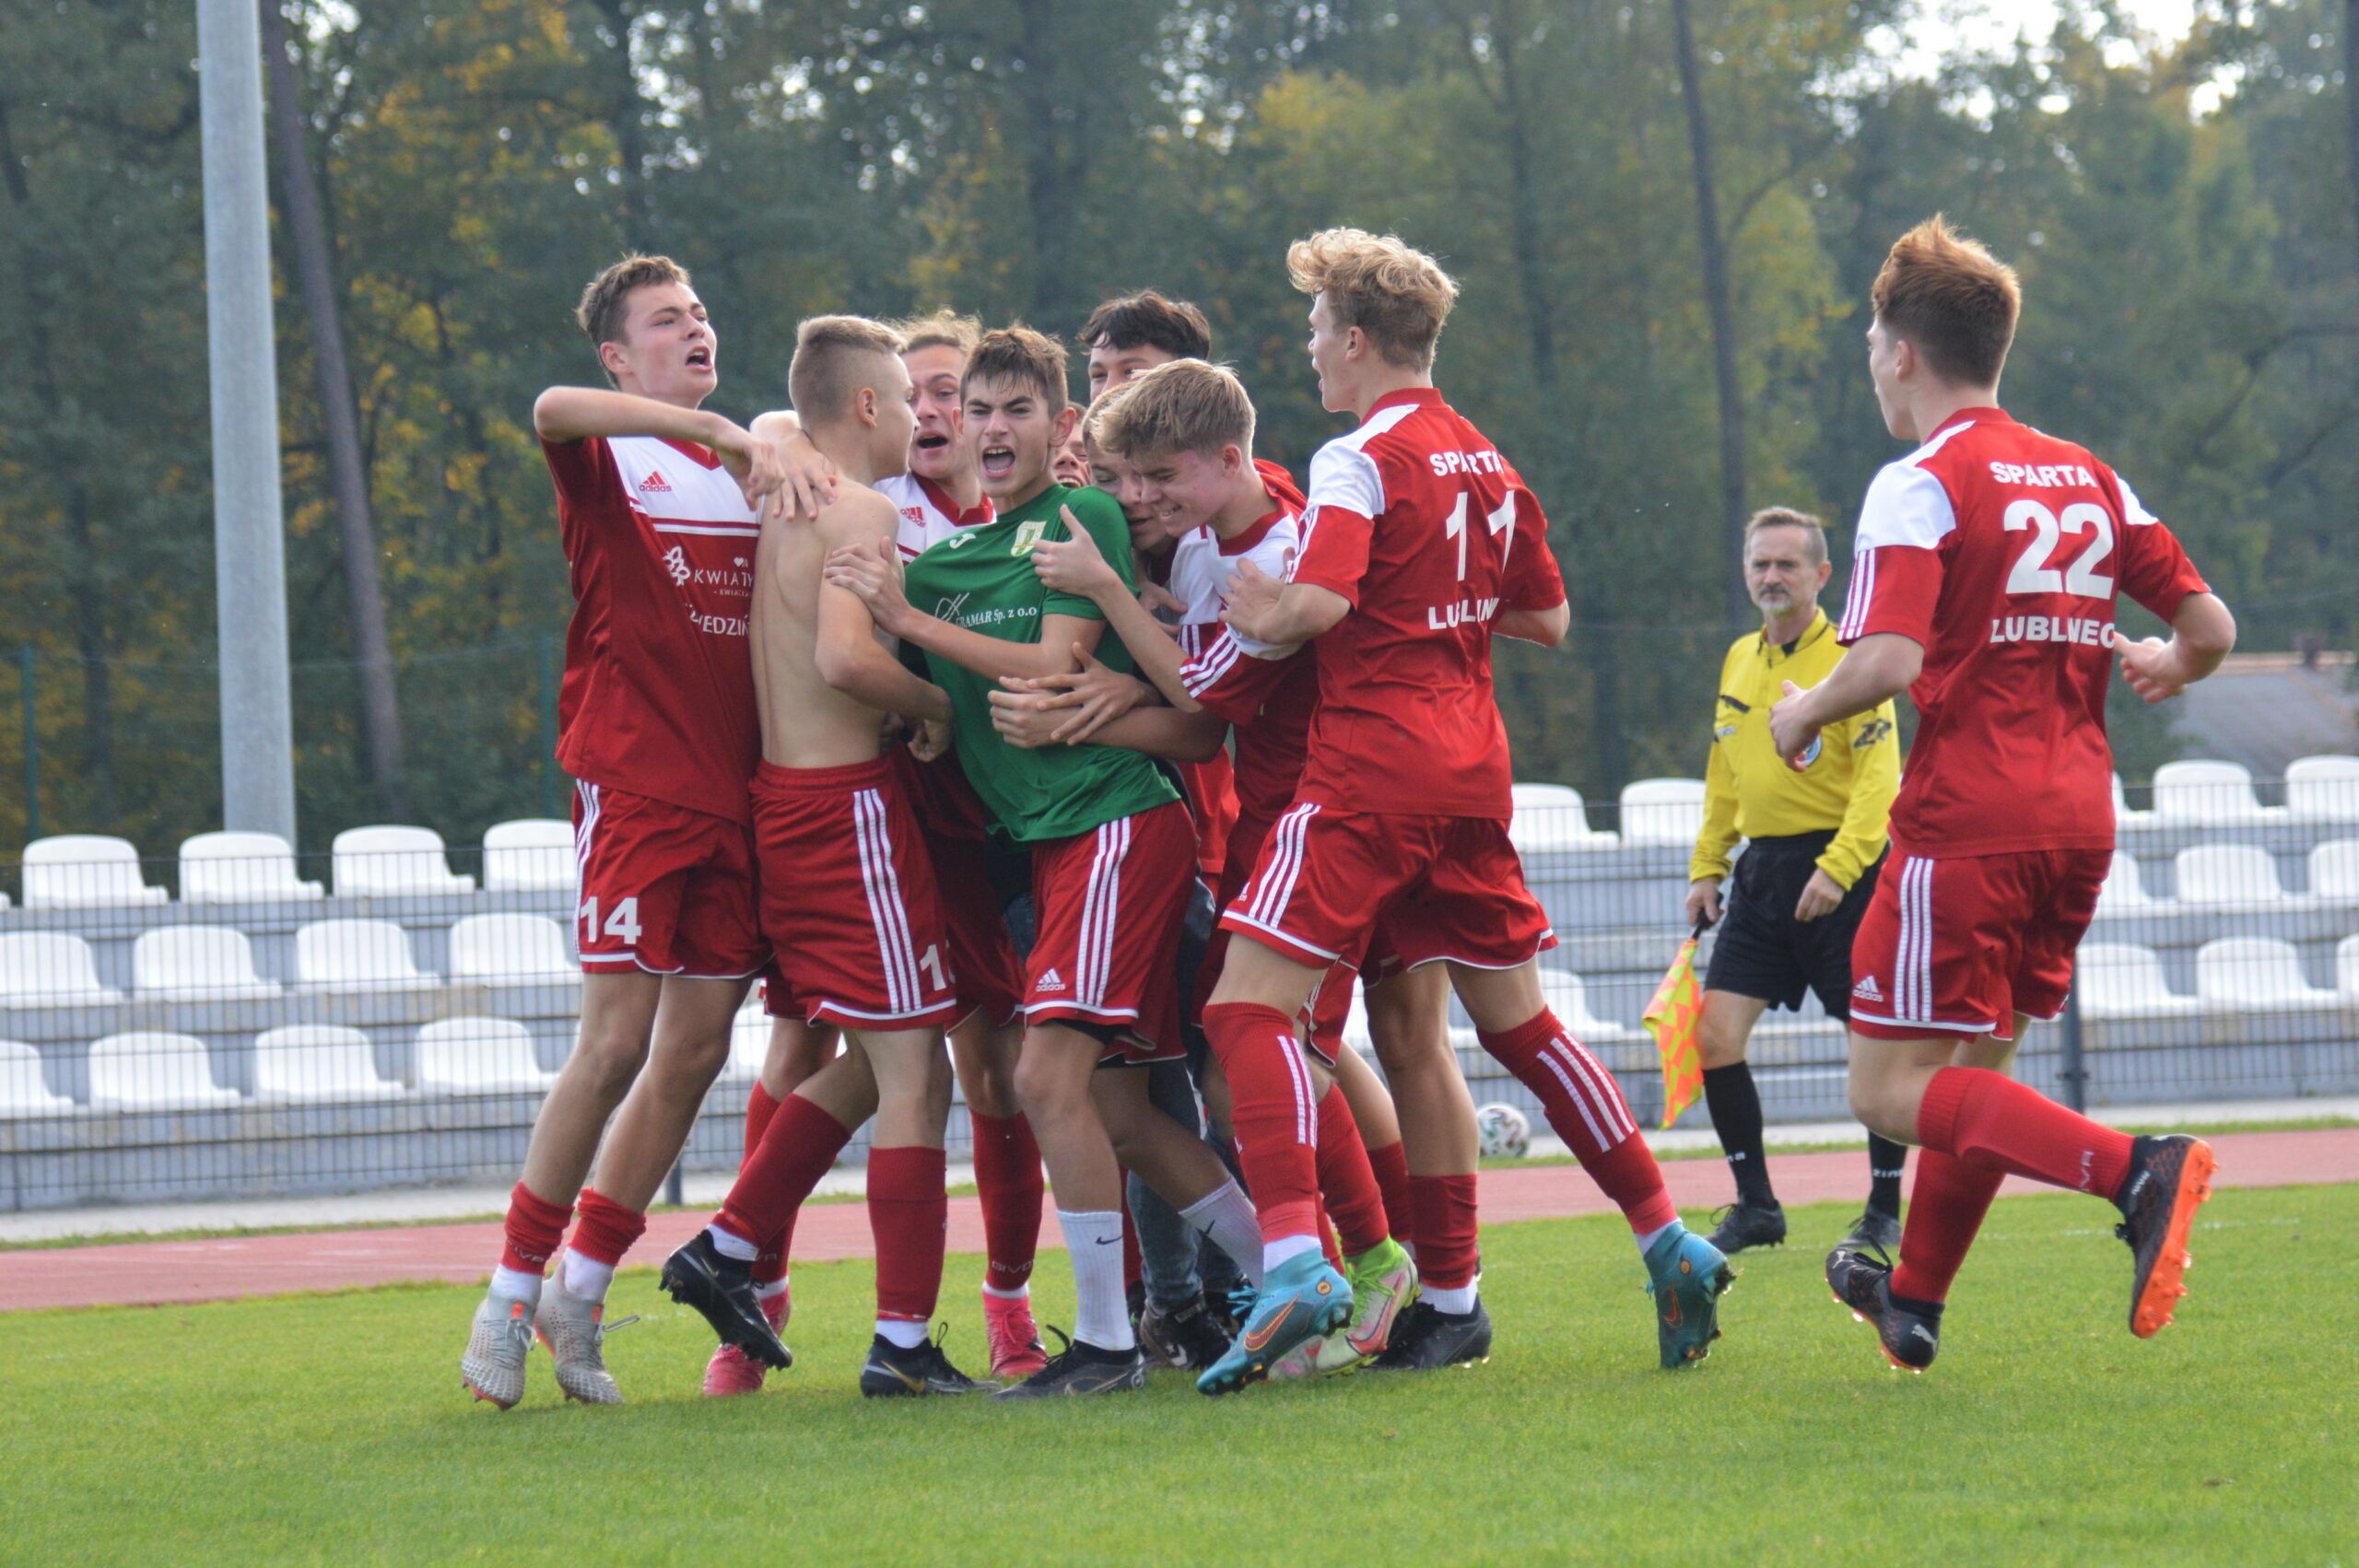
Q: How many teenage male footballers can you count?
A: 10